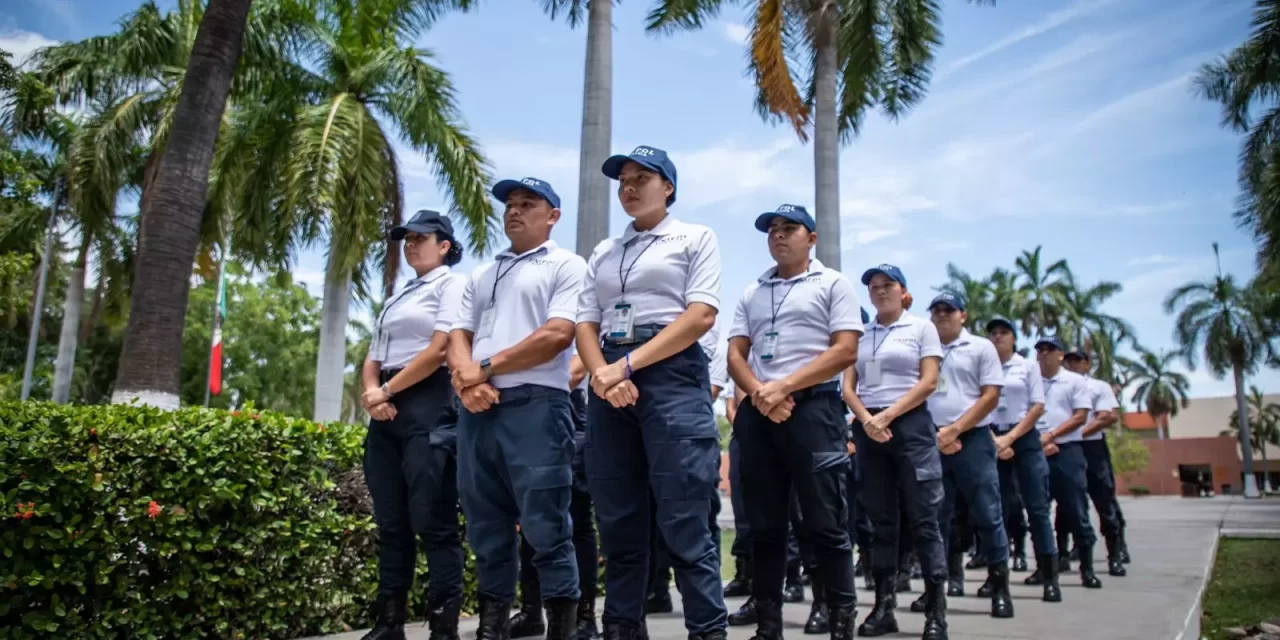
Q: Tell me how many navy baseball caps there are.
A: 9